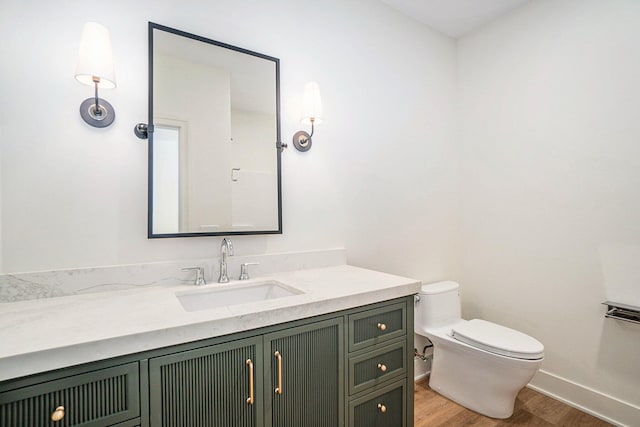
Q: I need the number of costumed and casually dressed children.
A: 0